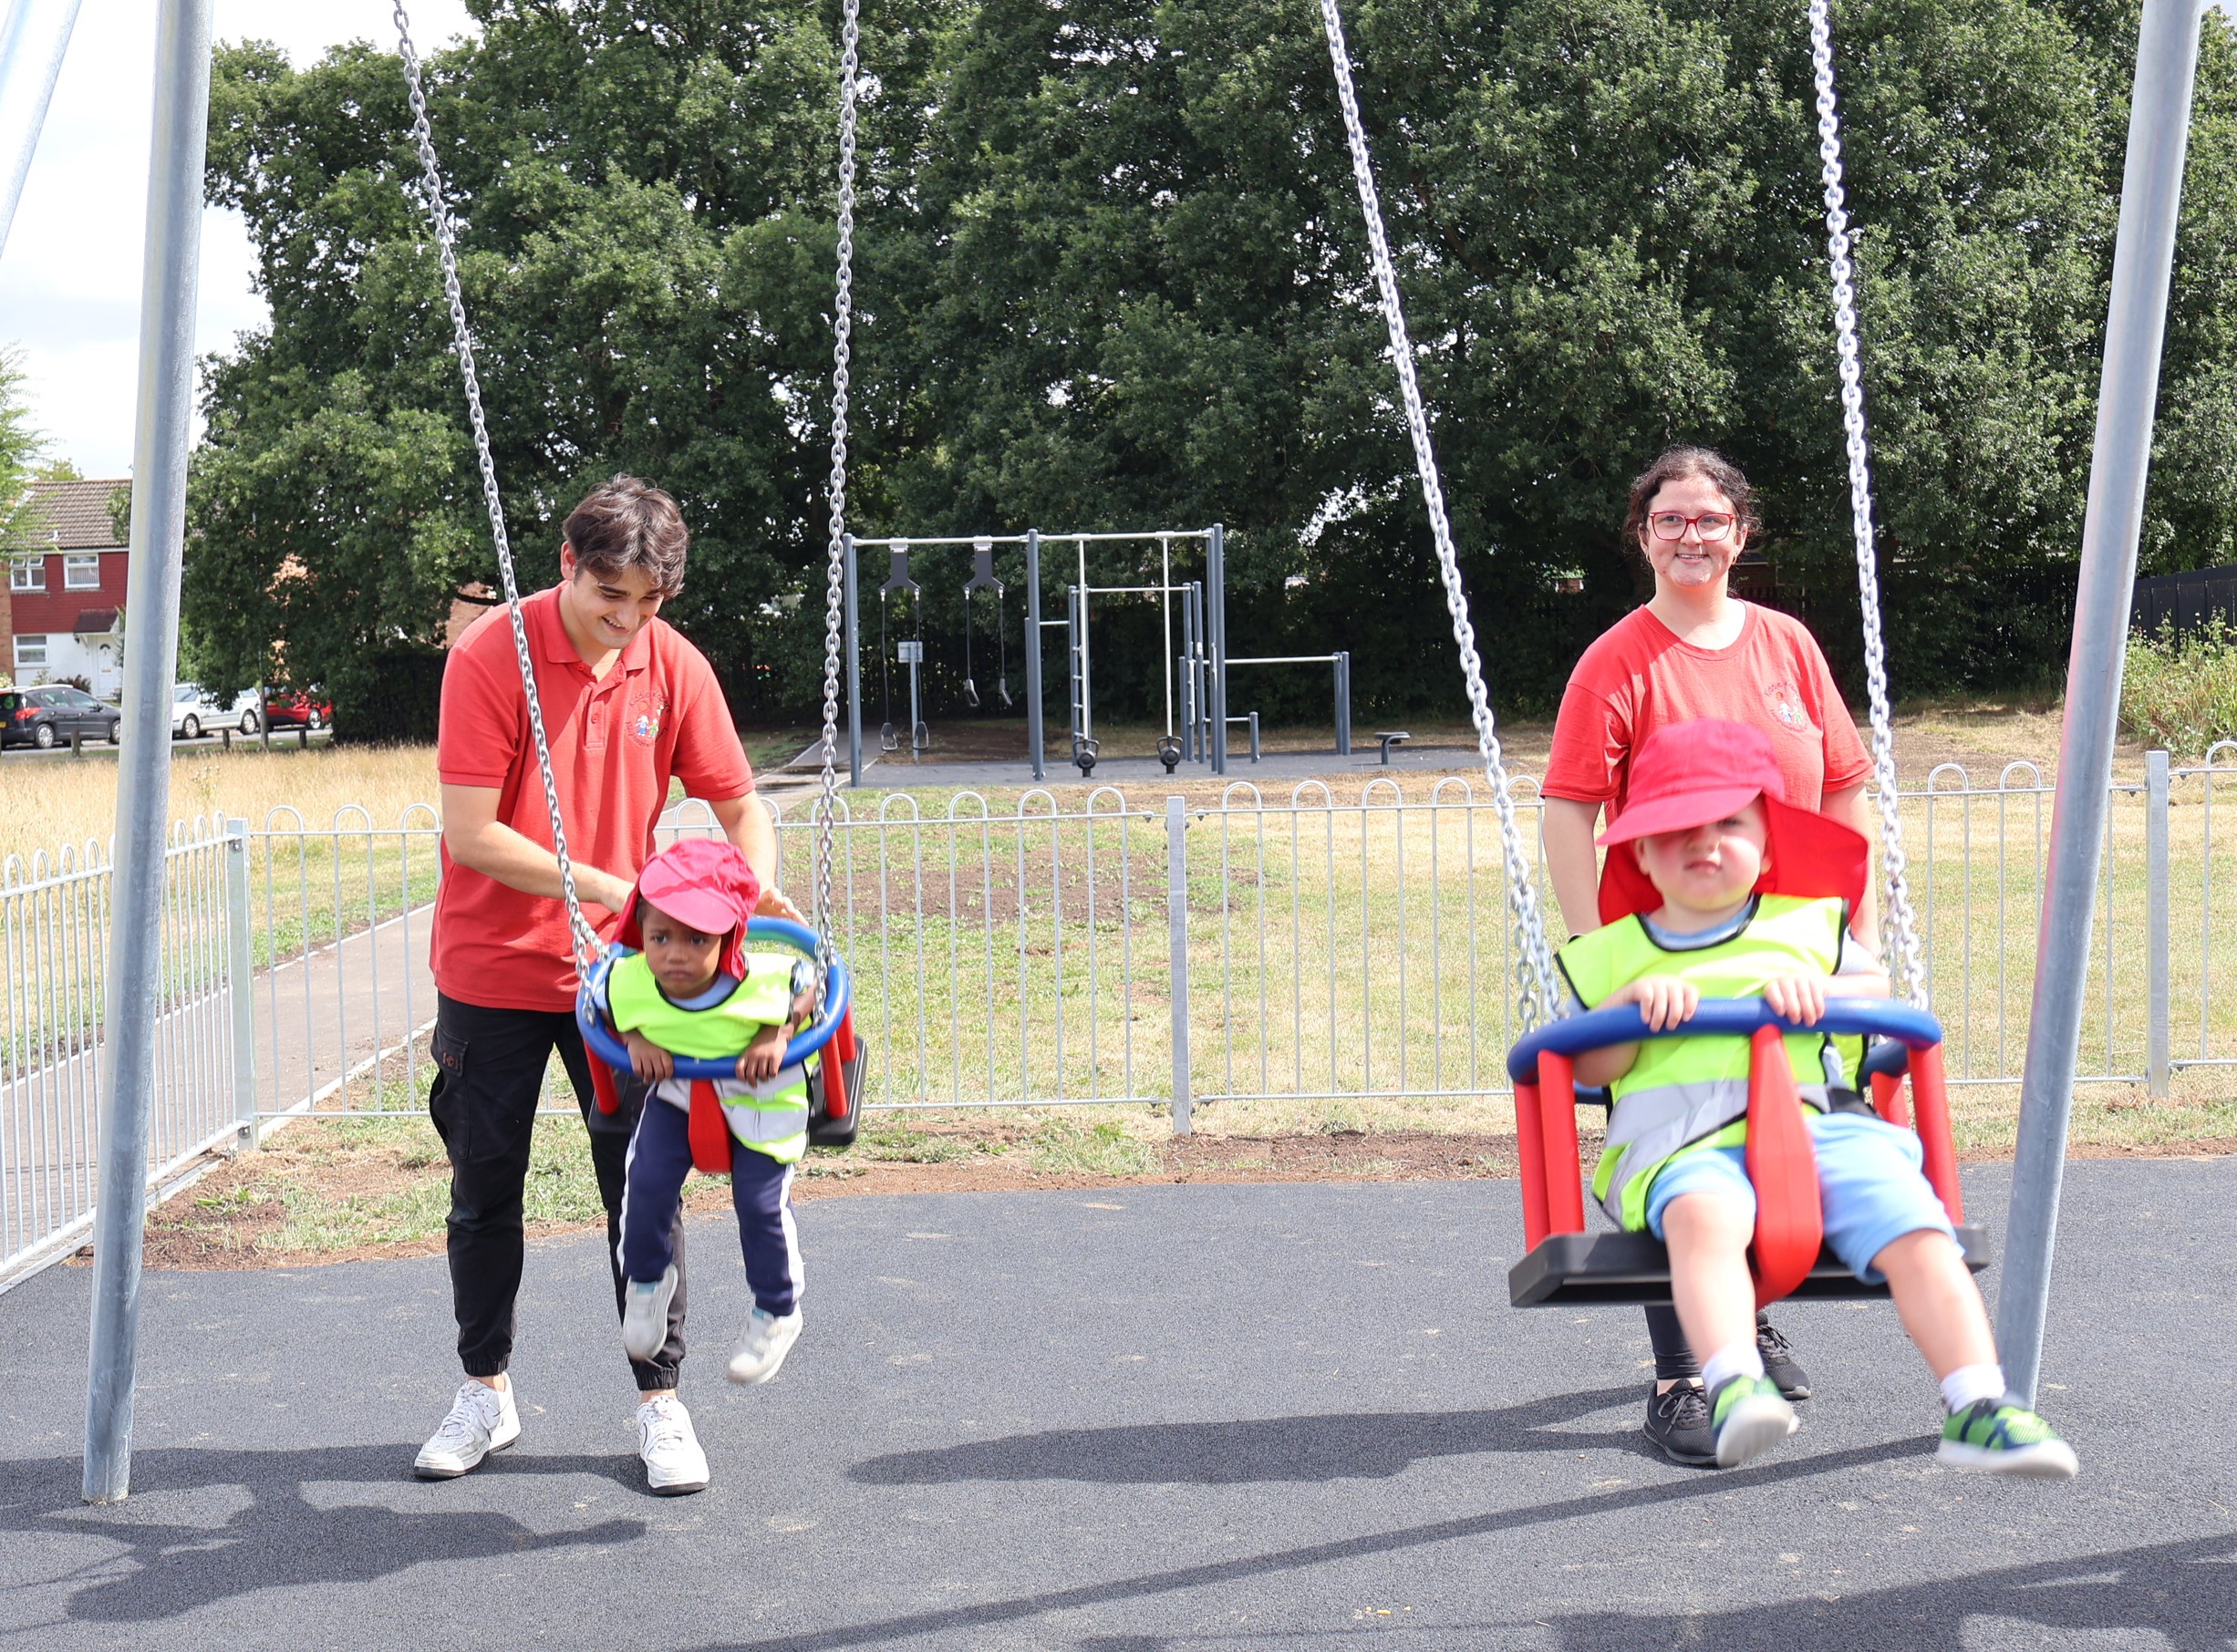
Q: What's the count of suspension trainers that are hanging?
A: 2